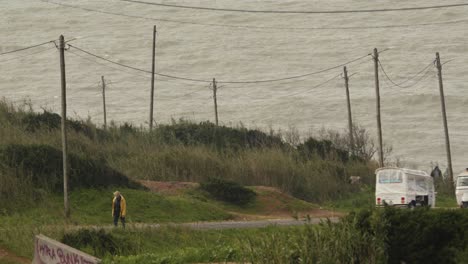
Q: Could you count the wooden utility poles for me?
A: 7